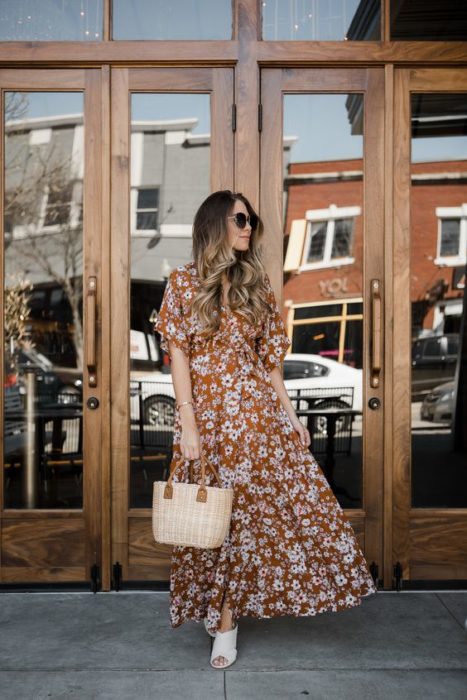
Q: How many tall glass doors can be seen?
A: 4